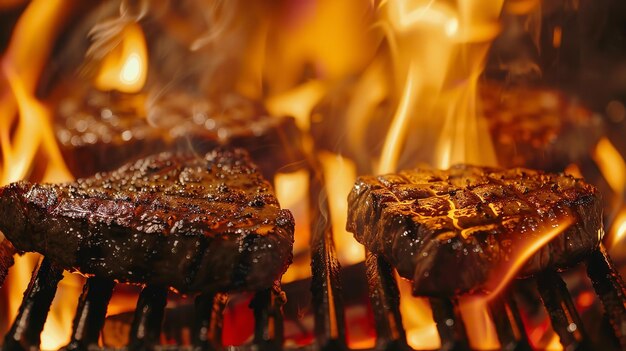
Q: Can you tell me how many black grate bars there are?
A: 11